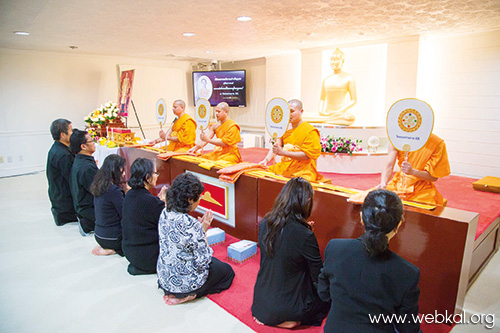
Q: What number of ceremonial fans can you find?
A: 4